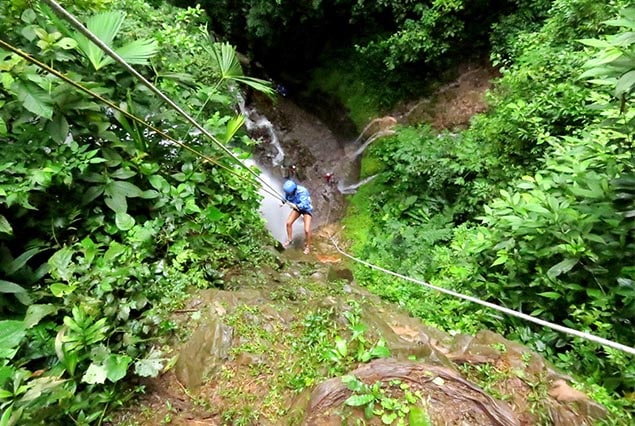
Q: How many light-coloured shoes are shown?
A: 2